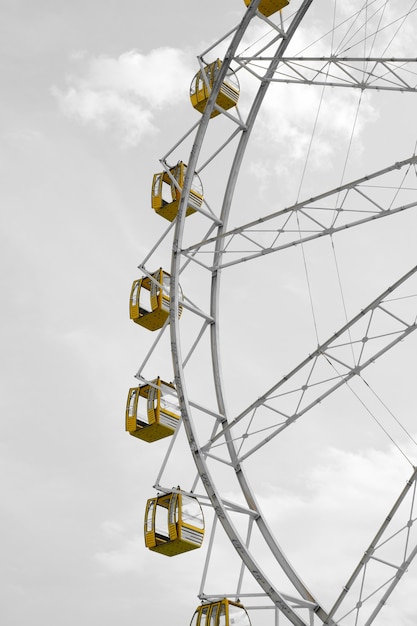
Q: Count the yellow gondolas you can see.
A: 7